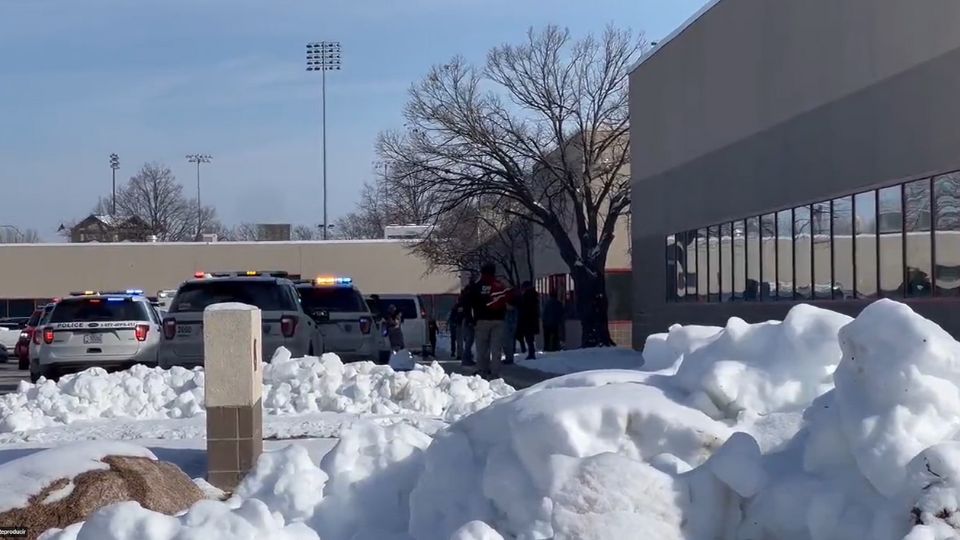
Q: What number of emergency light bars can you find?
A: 3